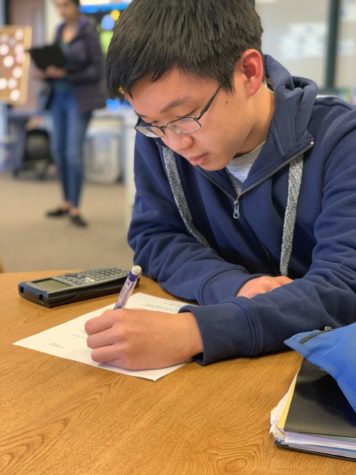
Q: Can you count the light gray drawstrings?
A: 2